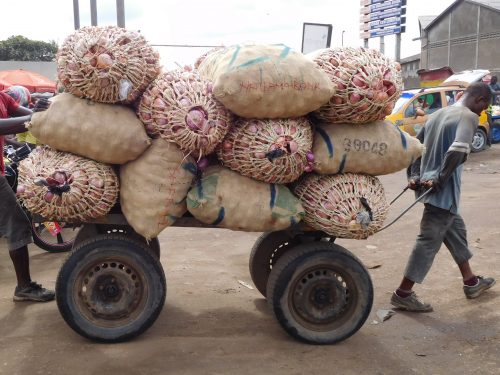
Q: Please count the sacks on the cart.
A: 11